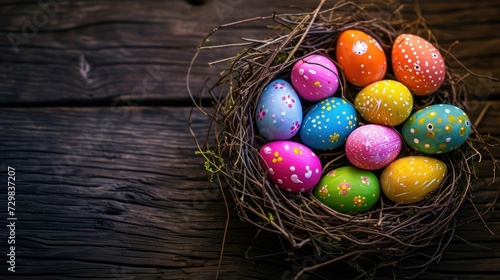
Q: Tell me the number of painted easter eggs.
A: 11